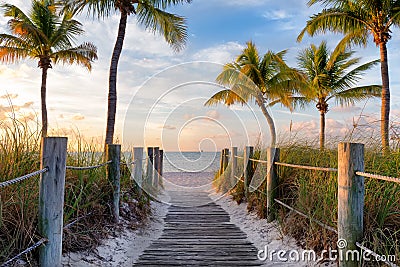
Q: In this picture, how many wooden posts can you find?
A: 12